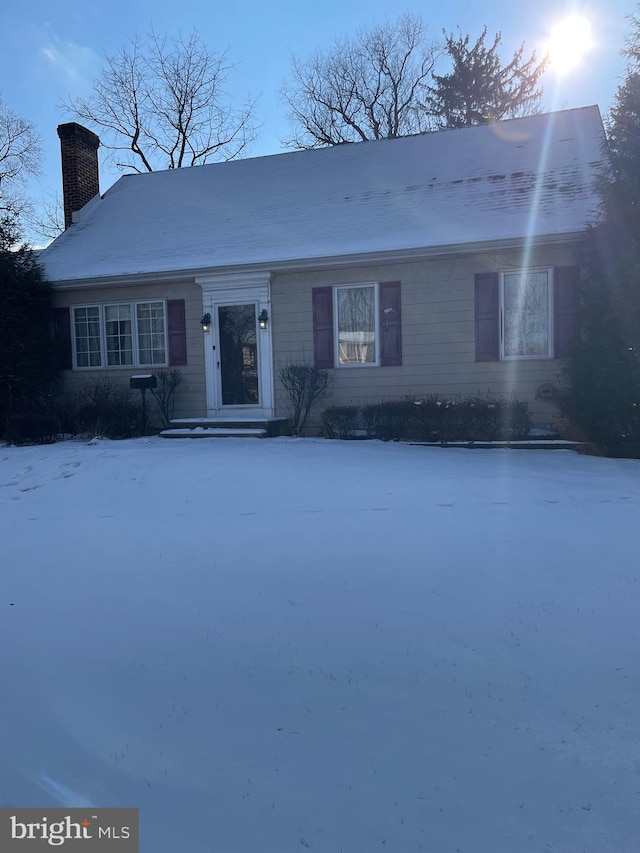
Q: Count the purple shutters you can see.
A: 6